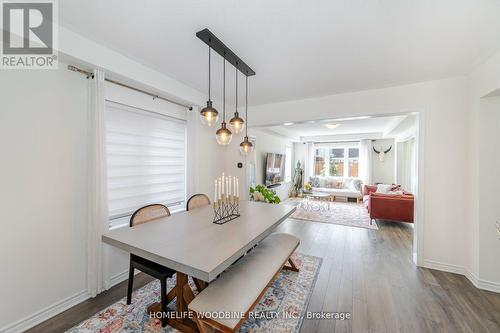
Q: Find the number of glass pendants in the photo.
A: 4